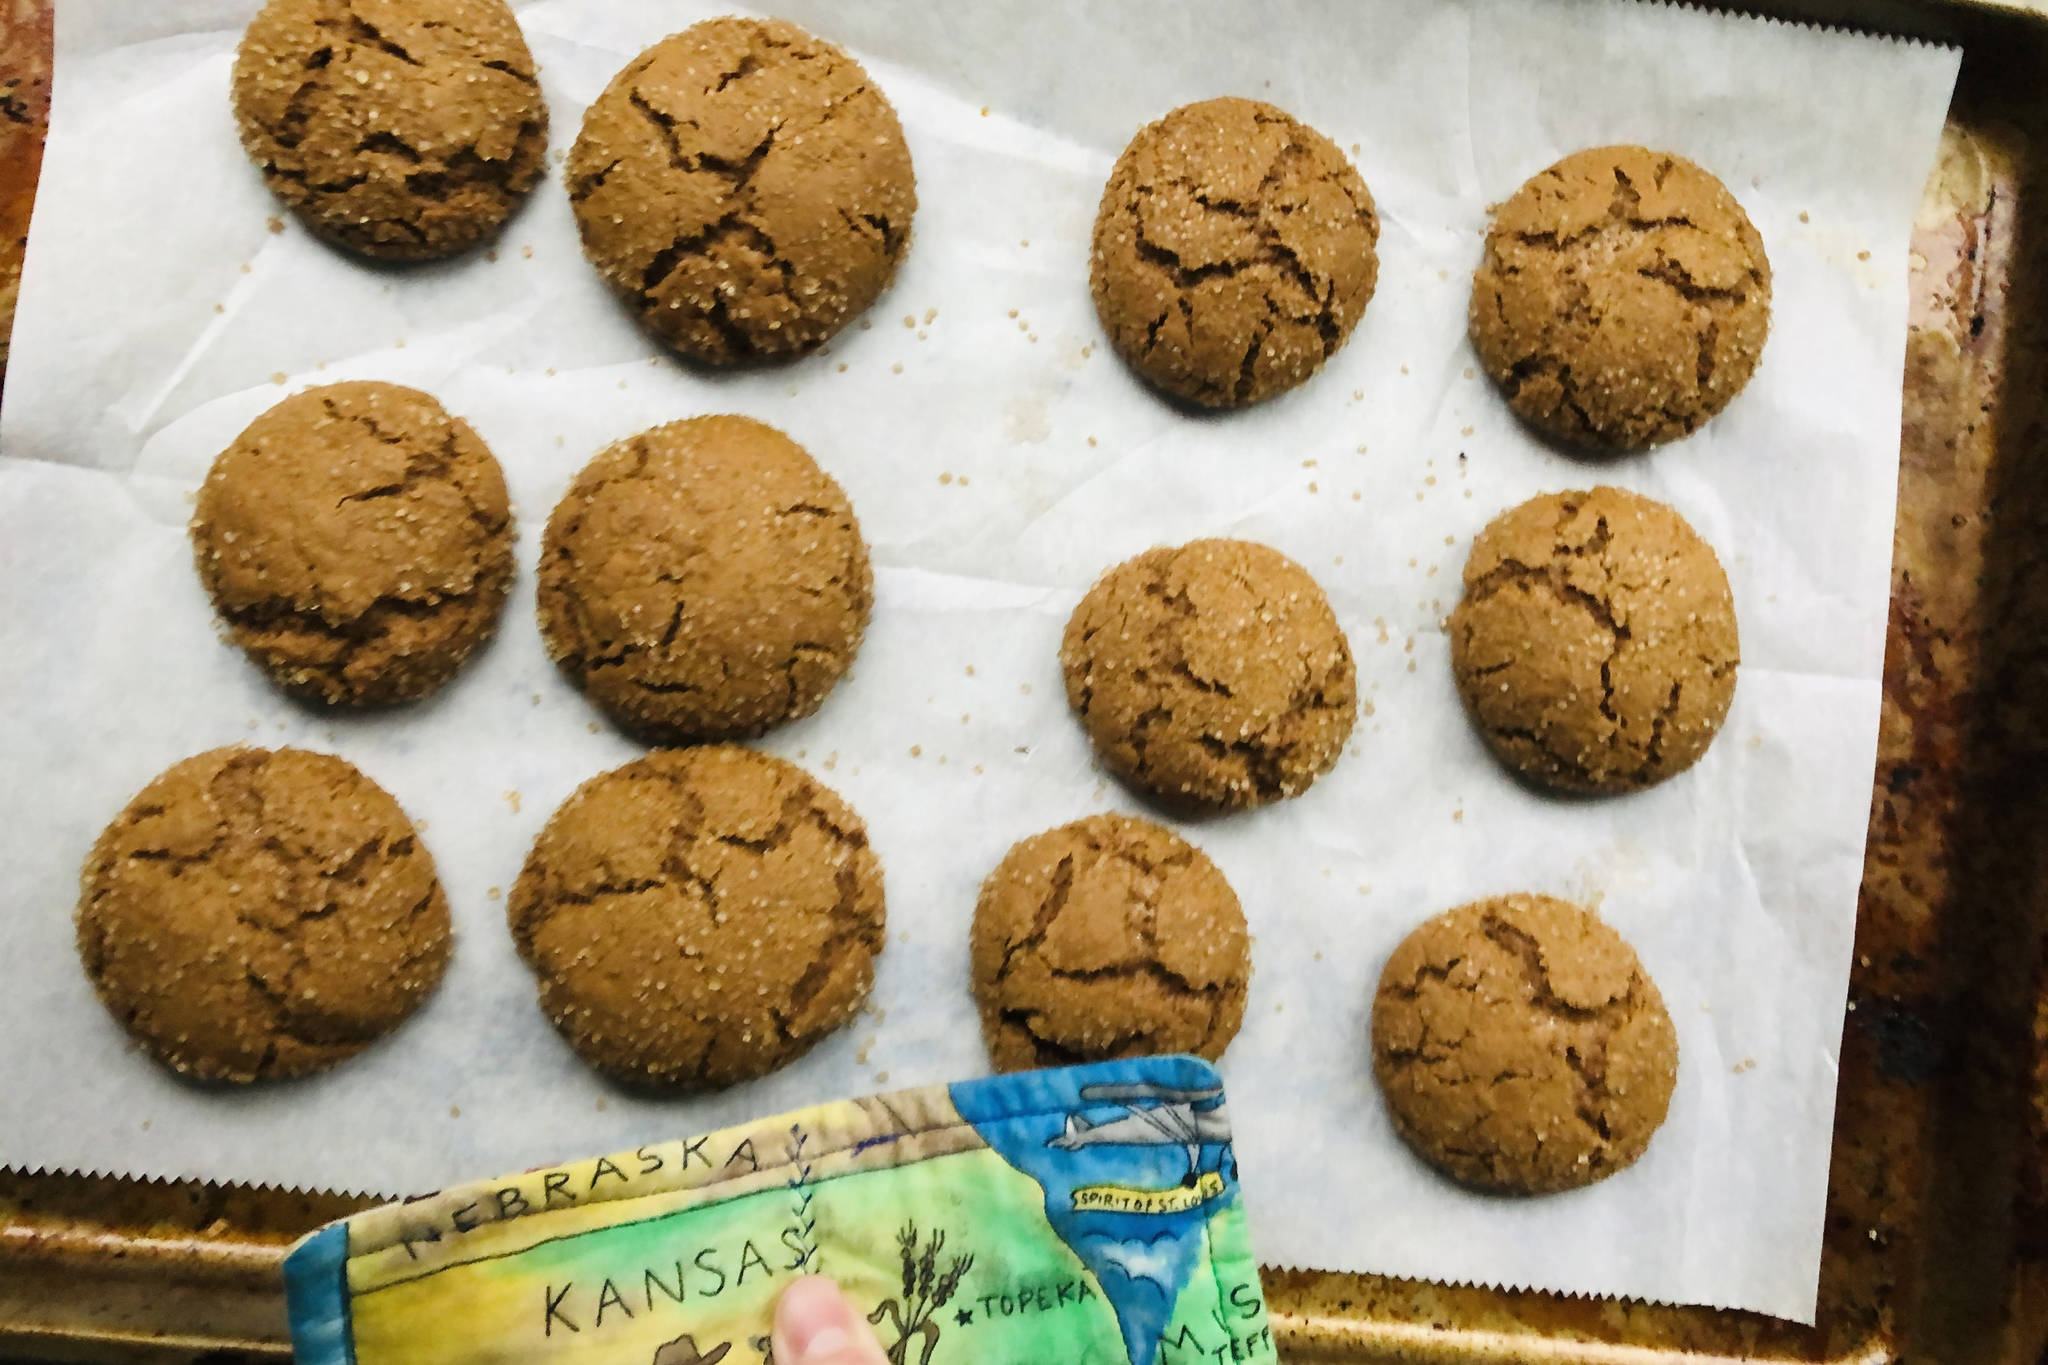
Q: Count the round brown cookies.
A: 12